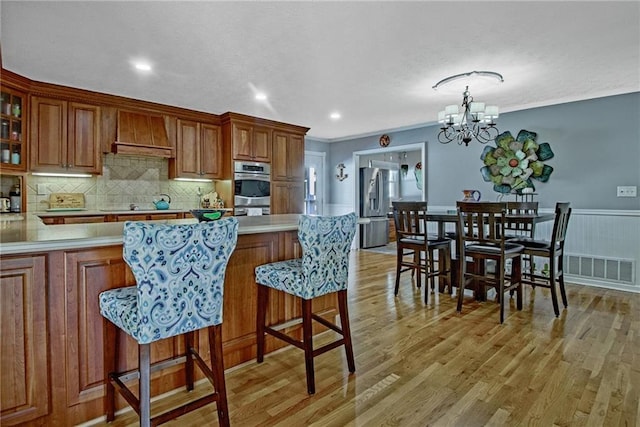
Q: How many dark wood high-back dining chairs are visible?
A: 4